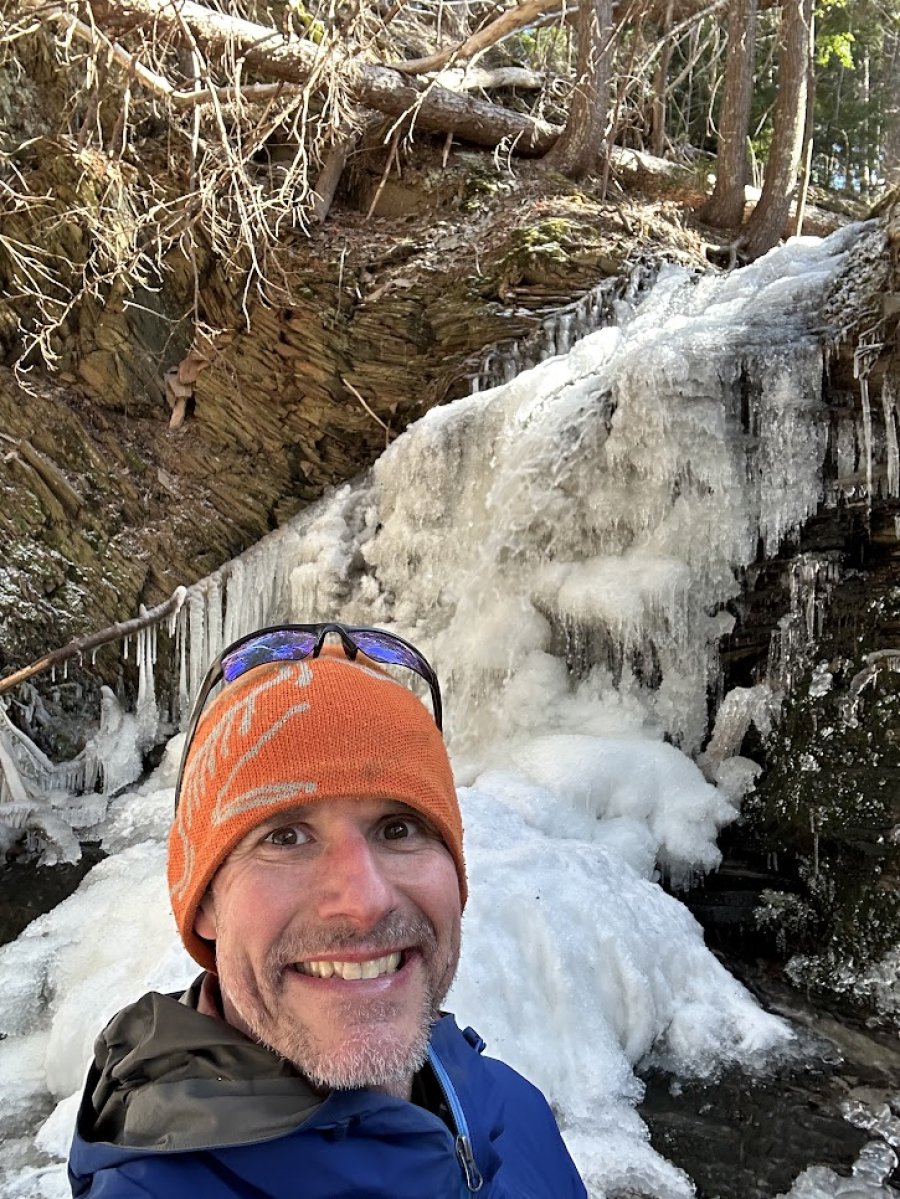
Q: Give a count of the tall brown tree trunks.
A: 3